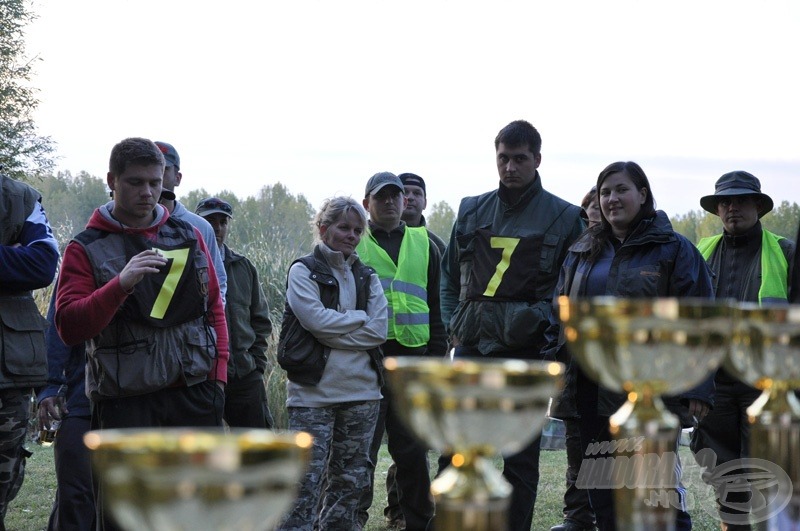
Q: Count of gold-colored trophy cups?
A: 4